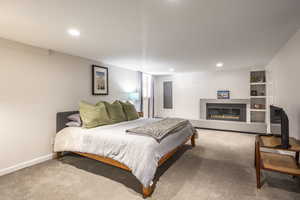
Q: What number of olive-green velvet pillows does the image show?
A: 3